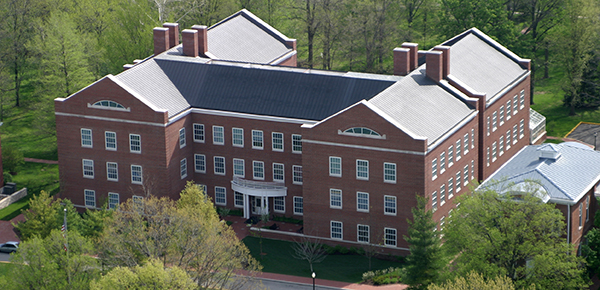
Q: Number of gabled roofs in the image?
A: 4